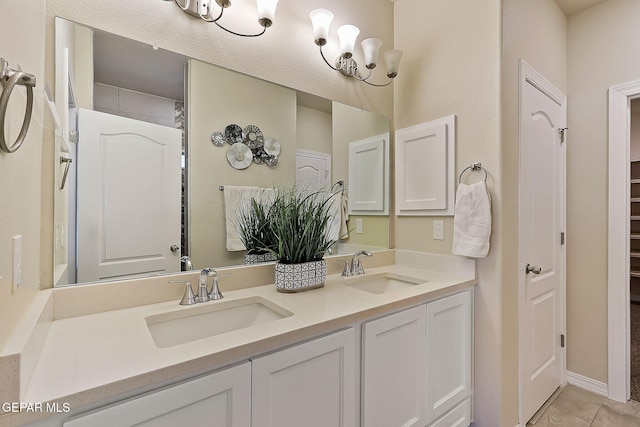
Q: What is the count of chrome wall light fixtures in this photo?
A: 2